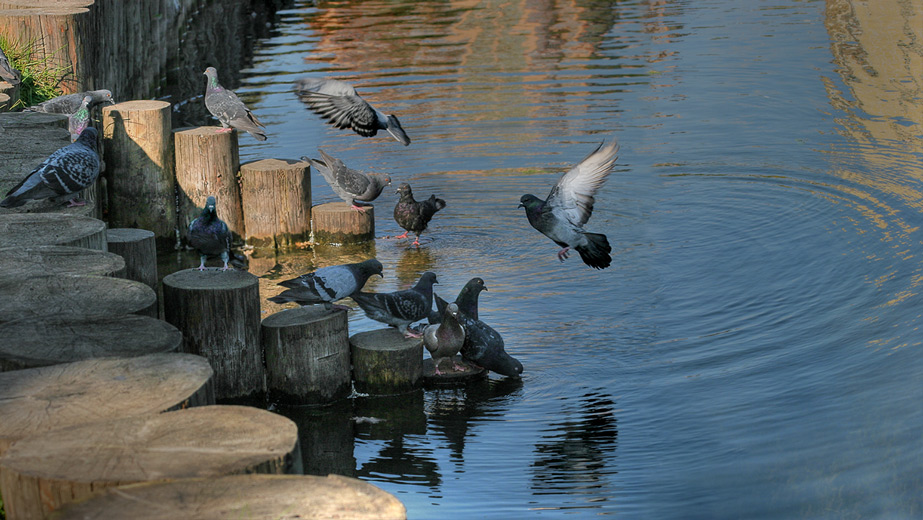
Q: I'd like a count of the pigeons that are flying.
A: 2